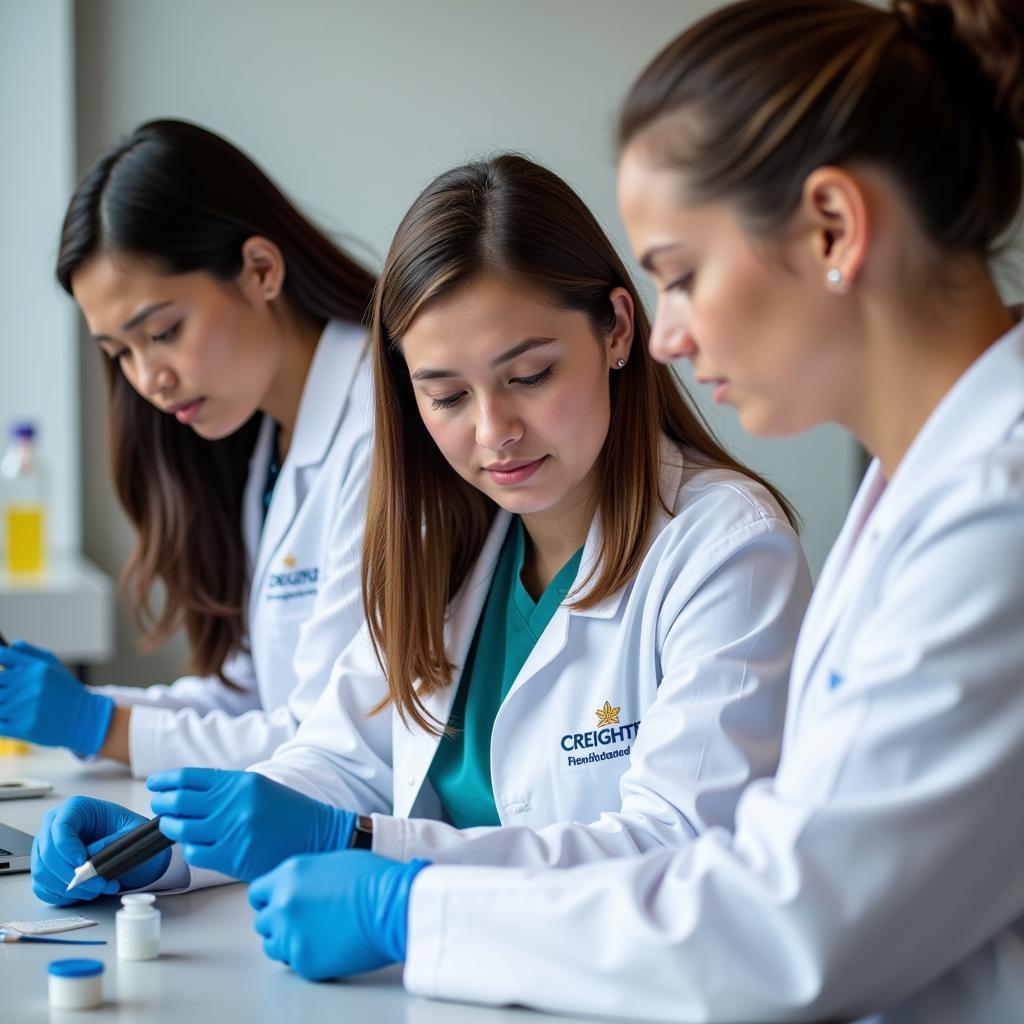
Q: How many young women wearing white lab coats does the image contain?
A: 3